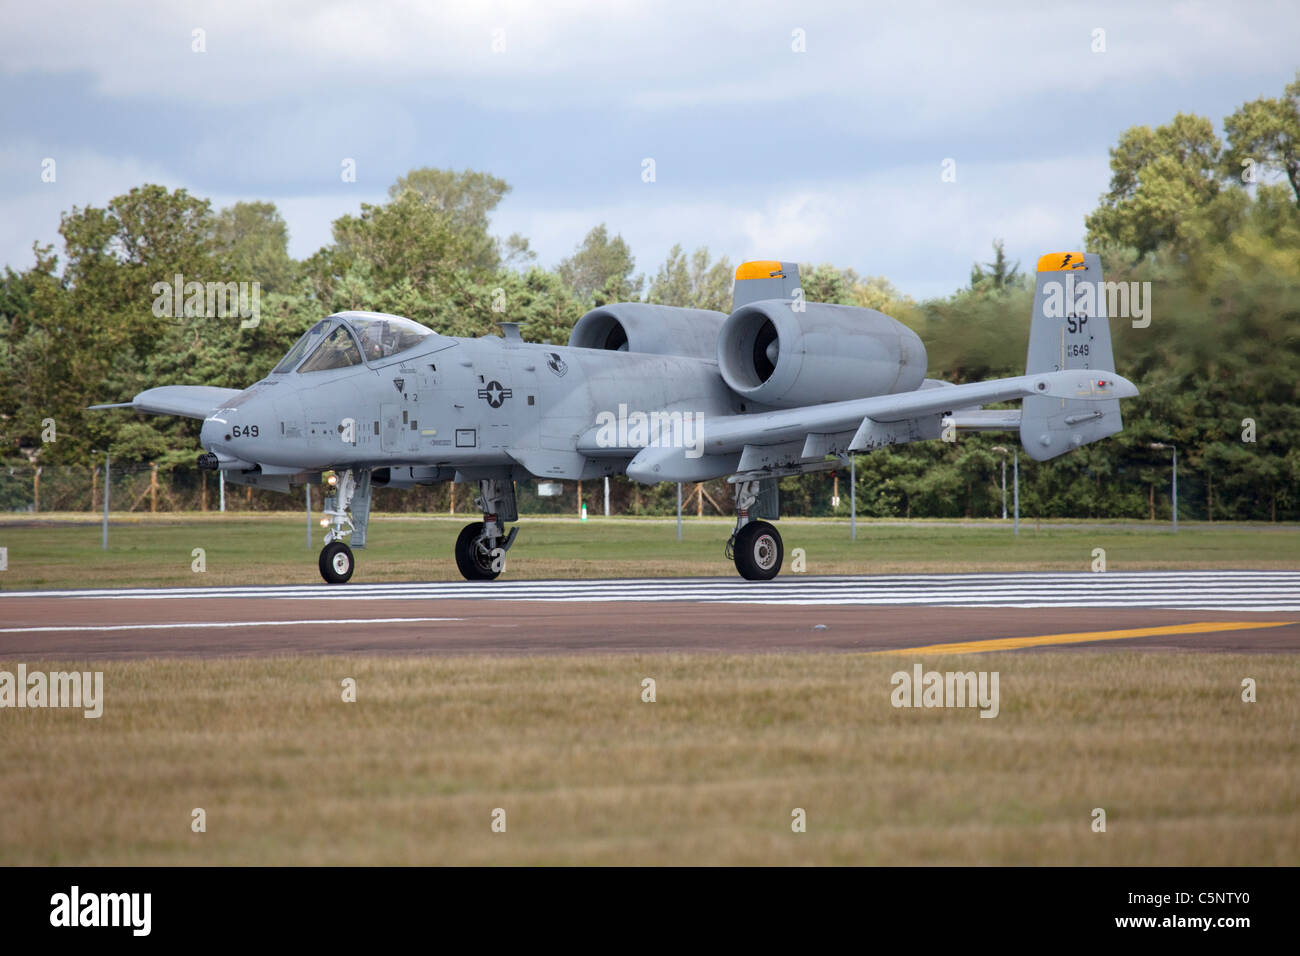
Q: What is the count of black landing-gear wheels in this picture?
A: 3